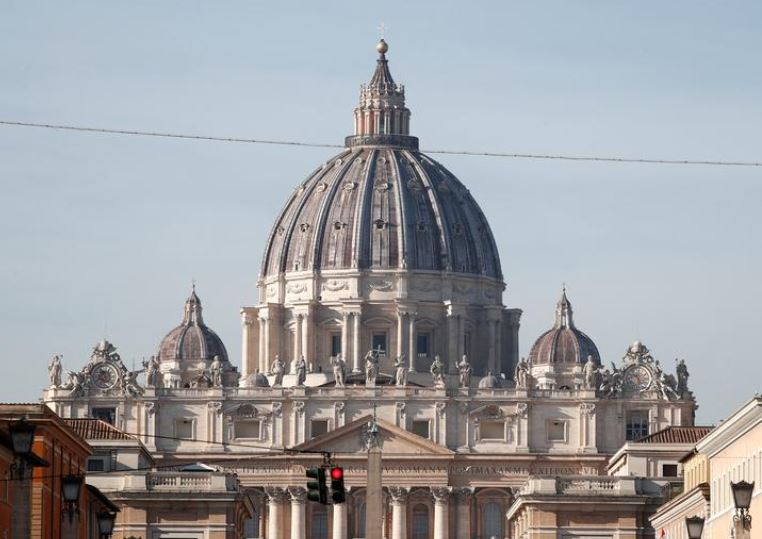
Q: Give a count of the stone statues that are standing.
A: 13